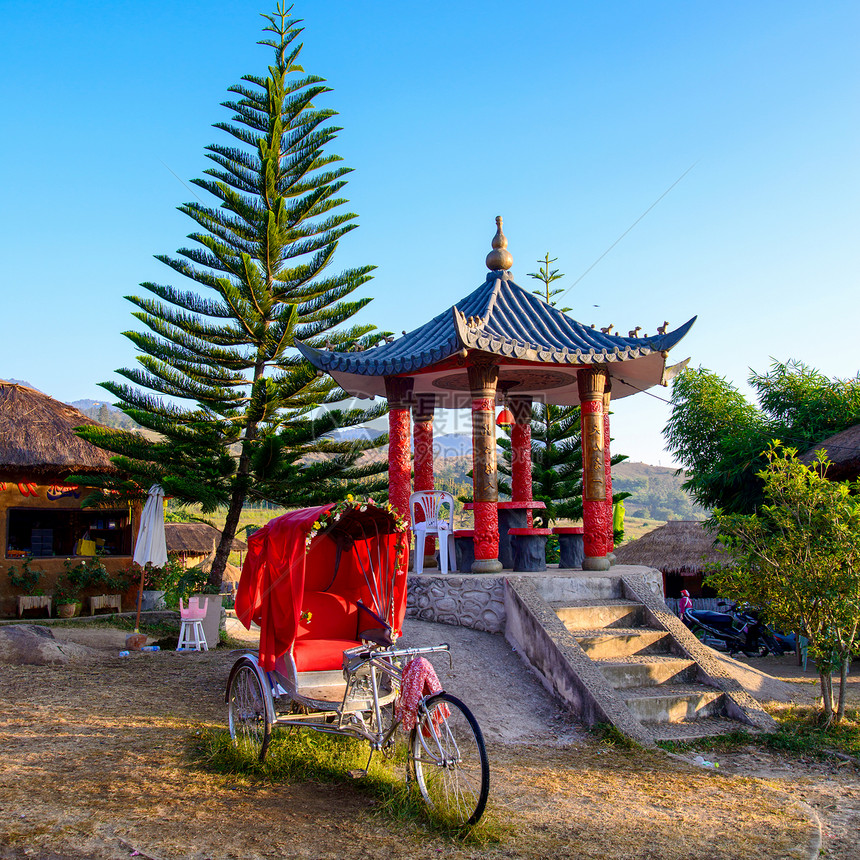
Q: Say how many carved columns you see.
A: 6